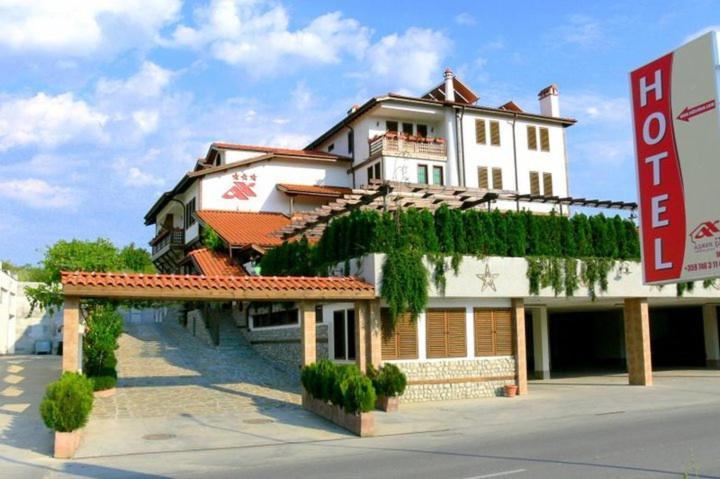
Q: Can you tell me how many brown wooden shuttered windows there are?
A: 11